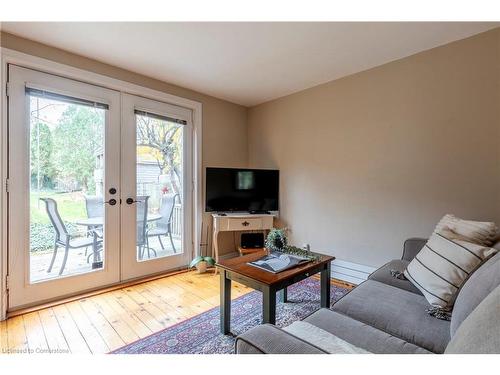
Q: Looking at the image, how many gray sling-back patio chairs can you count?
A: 4